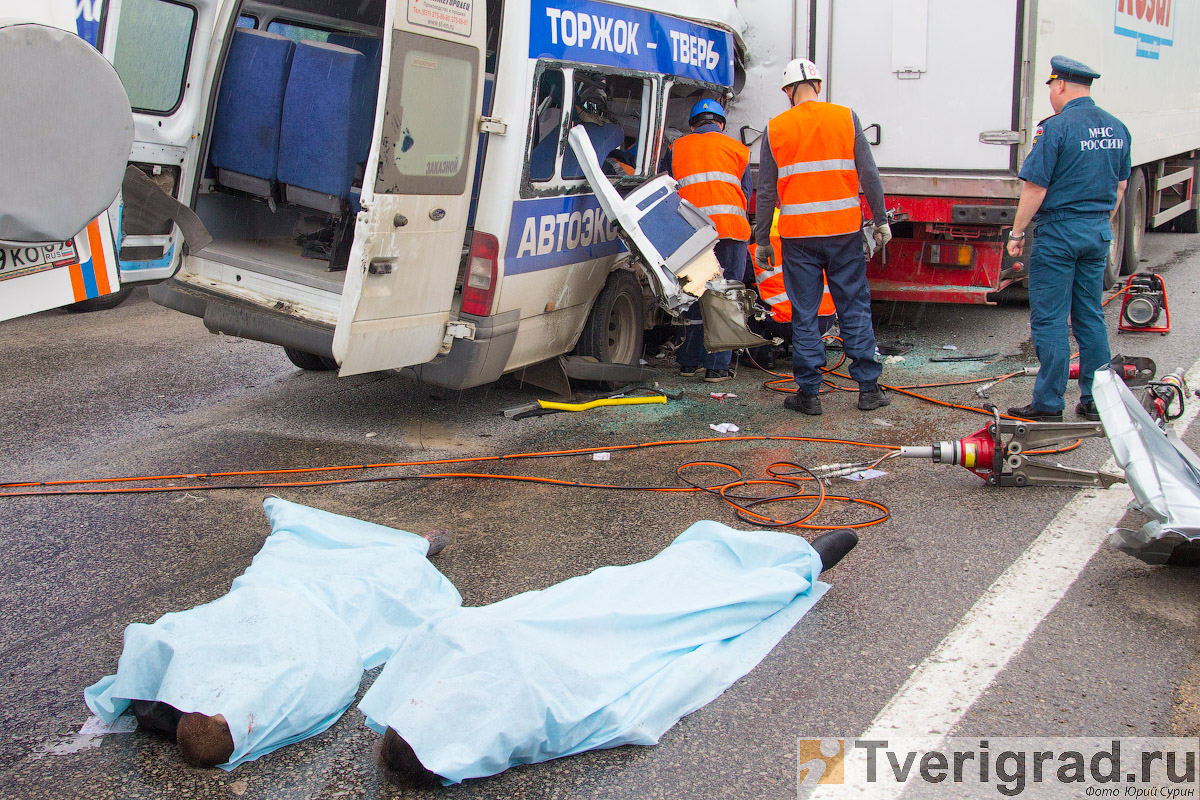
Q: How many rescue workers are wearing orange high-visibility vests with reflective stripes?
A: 3